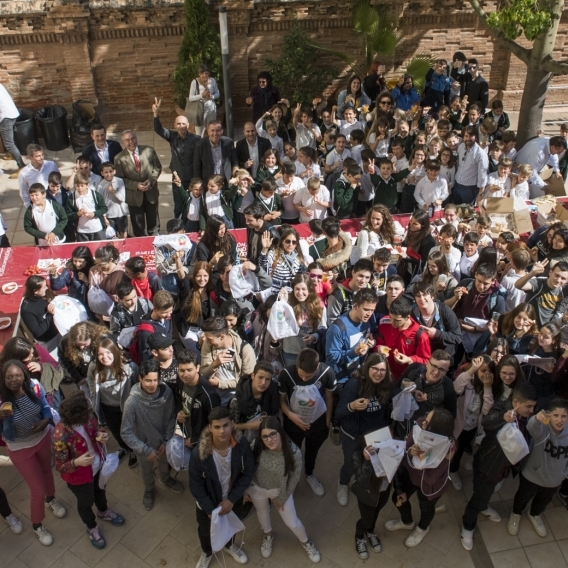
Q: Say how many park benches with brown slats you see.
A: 0